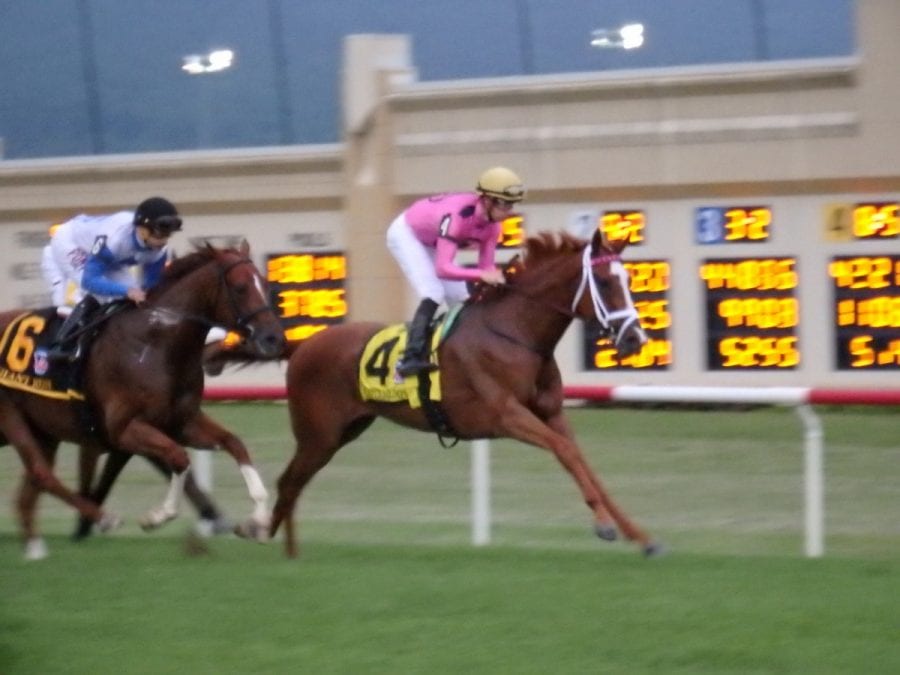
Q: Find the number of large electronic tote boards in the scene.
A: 4